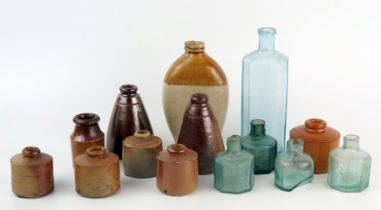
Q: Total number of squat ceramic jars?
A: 5